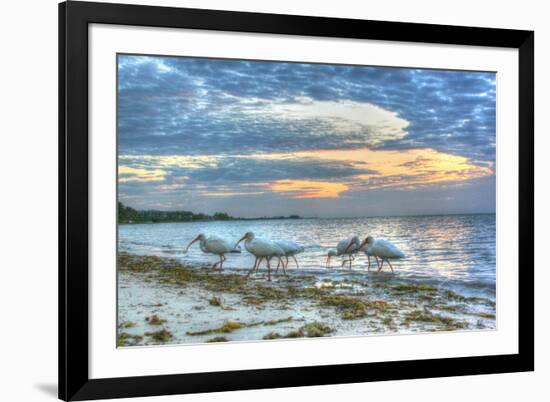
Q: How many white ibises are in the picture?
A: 6